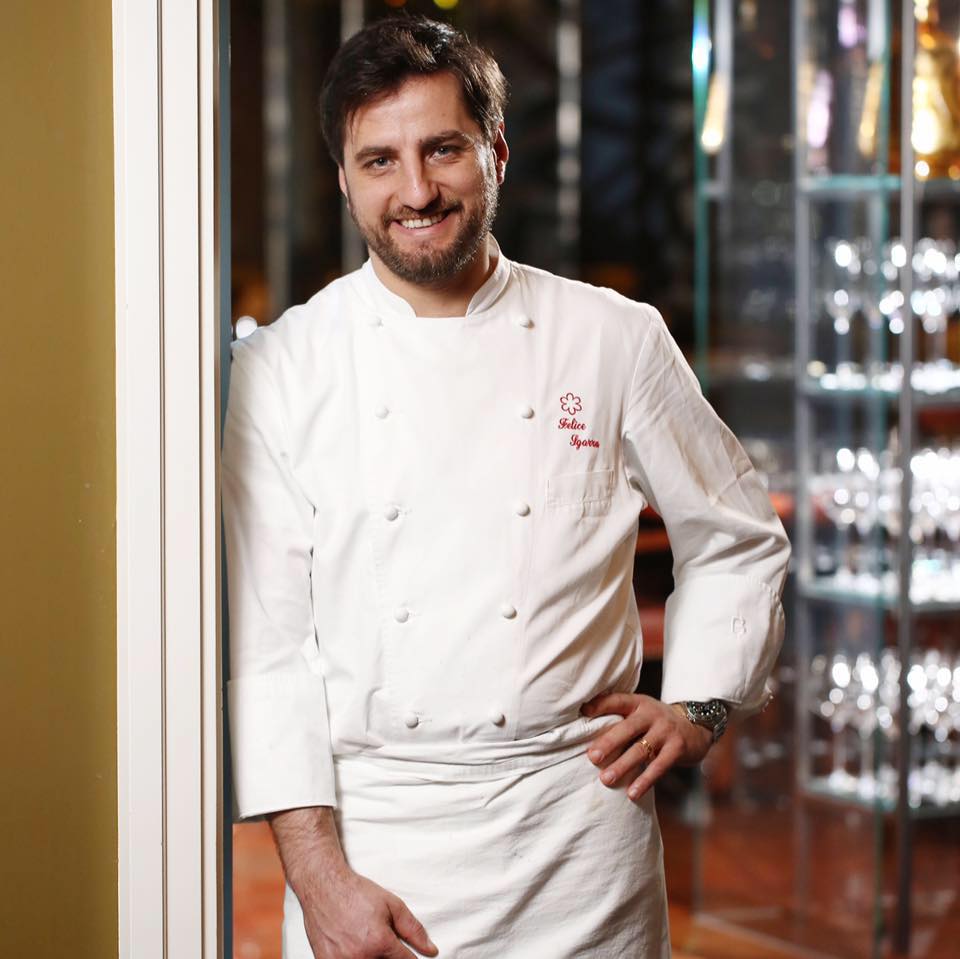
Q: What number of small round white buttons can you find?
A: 10